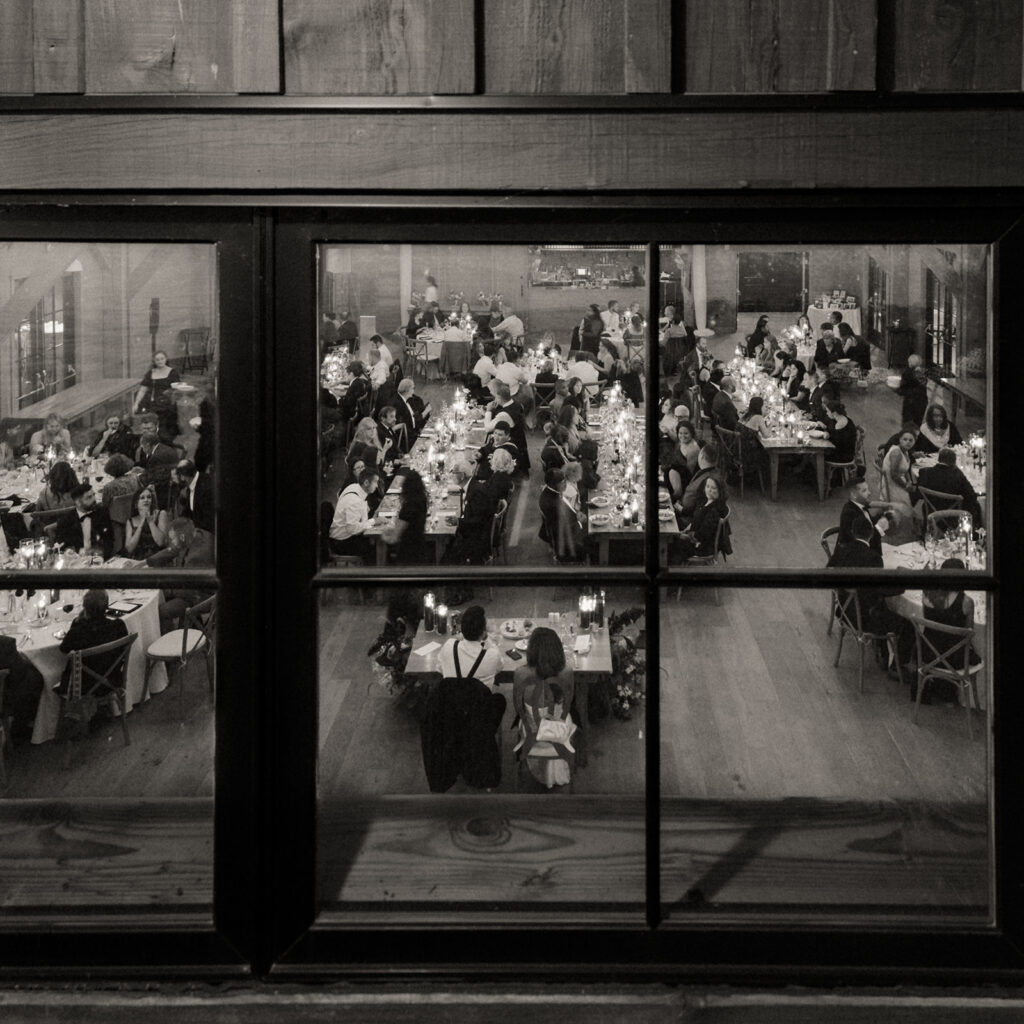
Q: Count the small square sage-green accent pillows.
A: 0